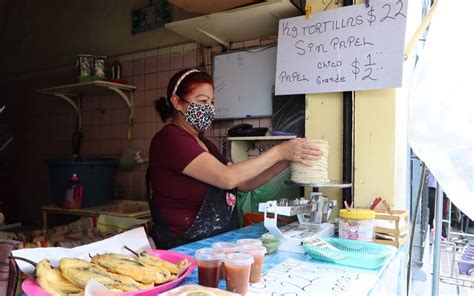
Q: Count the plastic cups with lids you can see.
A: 5